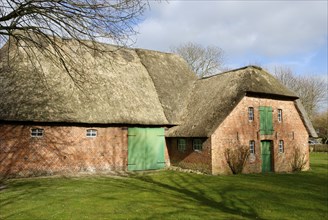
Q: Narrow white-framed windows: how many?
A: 4